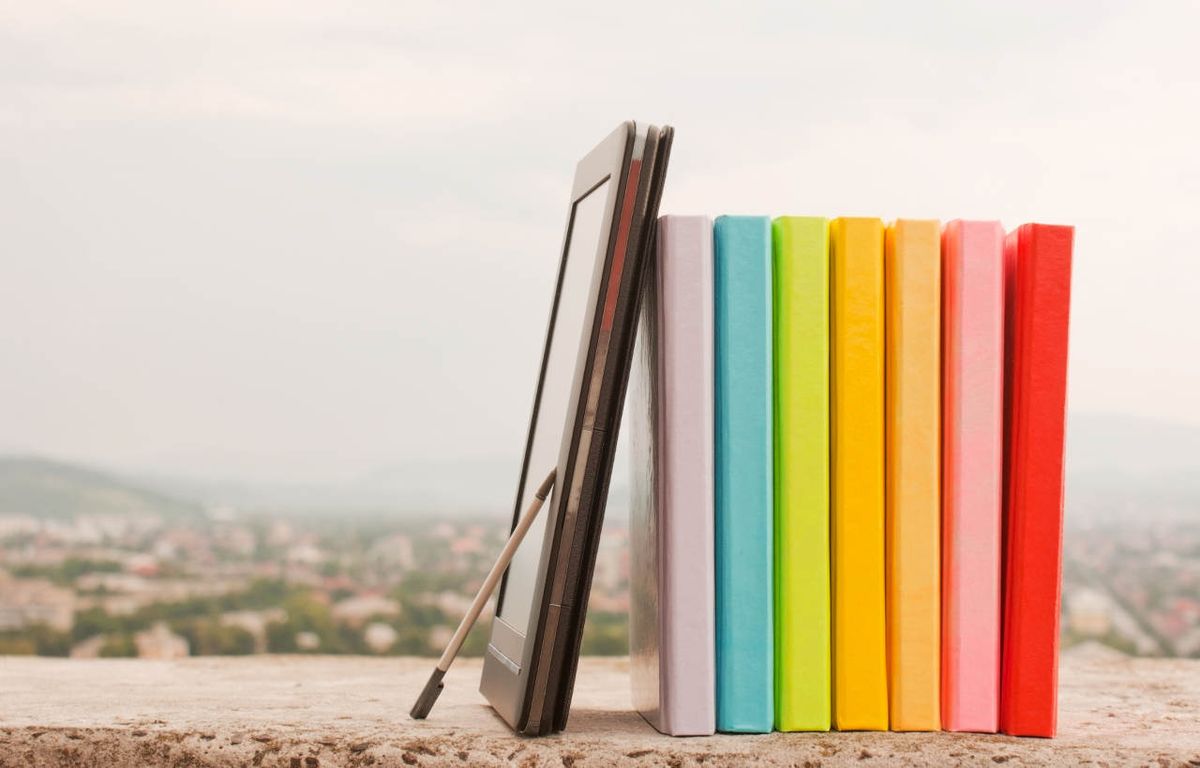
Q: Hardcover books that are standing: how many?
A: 7